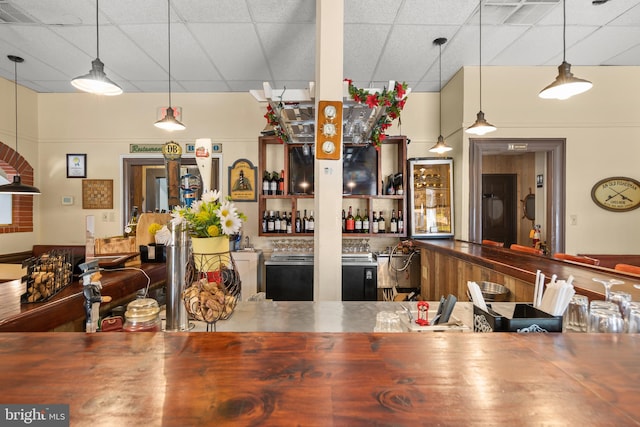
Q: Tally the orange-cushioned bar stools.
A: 4